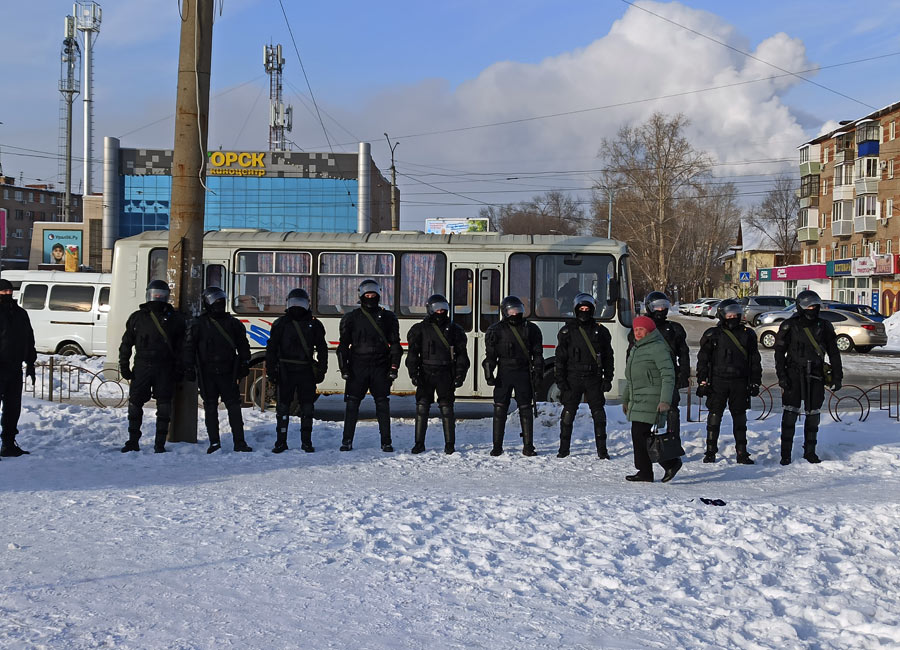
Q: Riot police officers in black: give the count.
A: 11